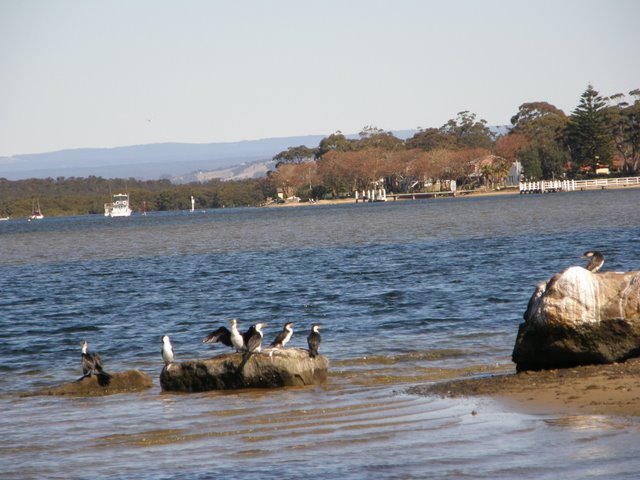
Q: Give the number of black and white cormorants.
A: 7